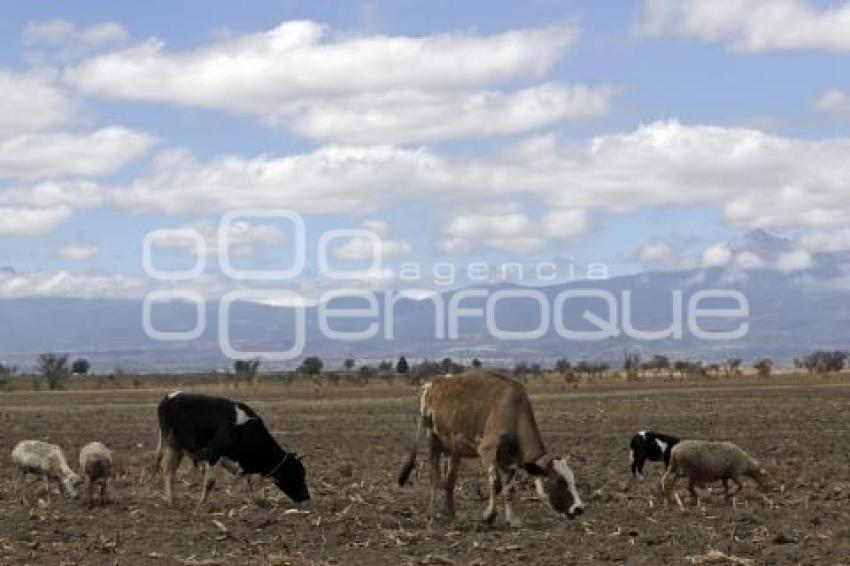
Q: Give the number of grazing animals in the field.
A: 6